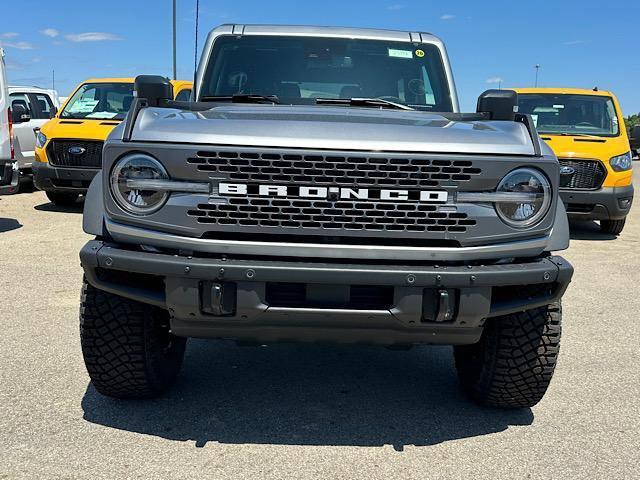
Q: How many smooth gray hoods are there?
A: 1